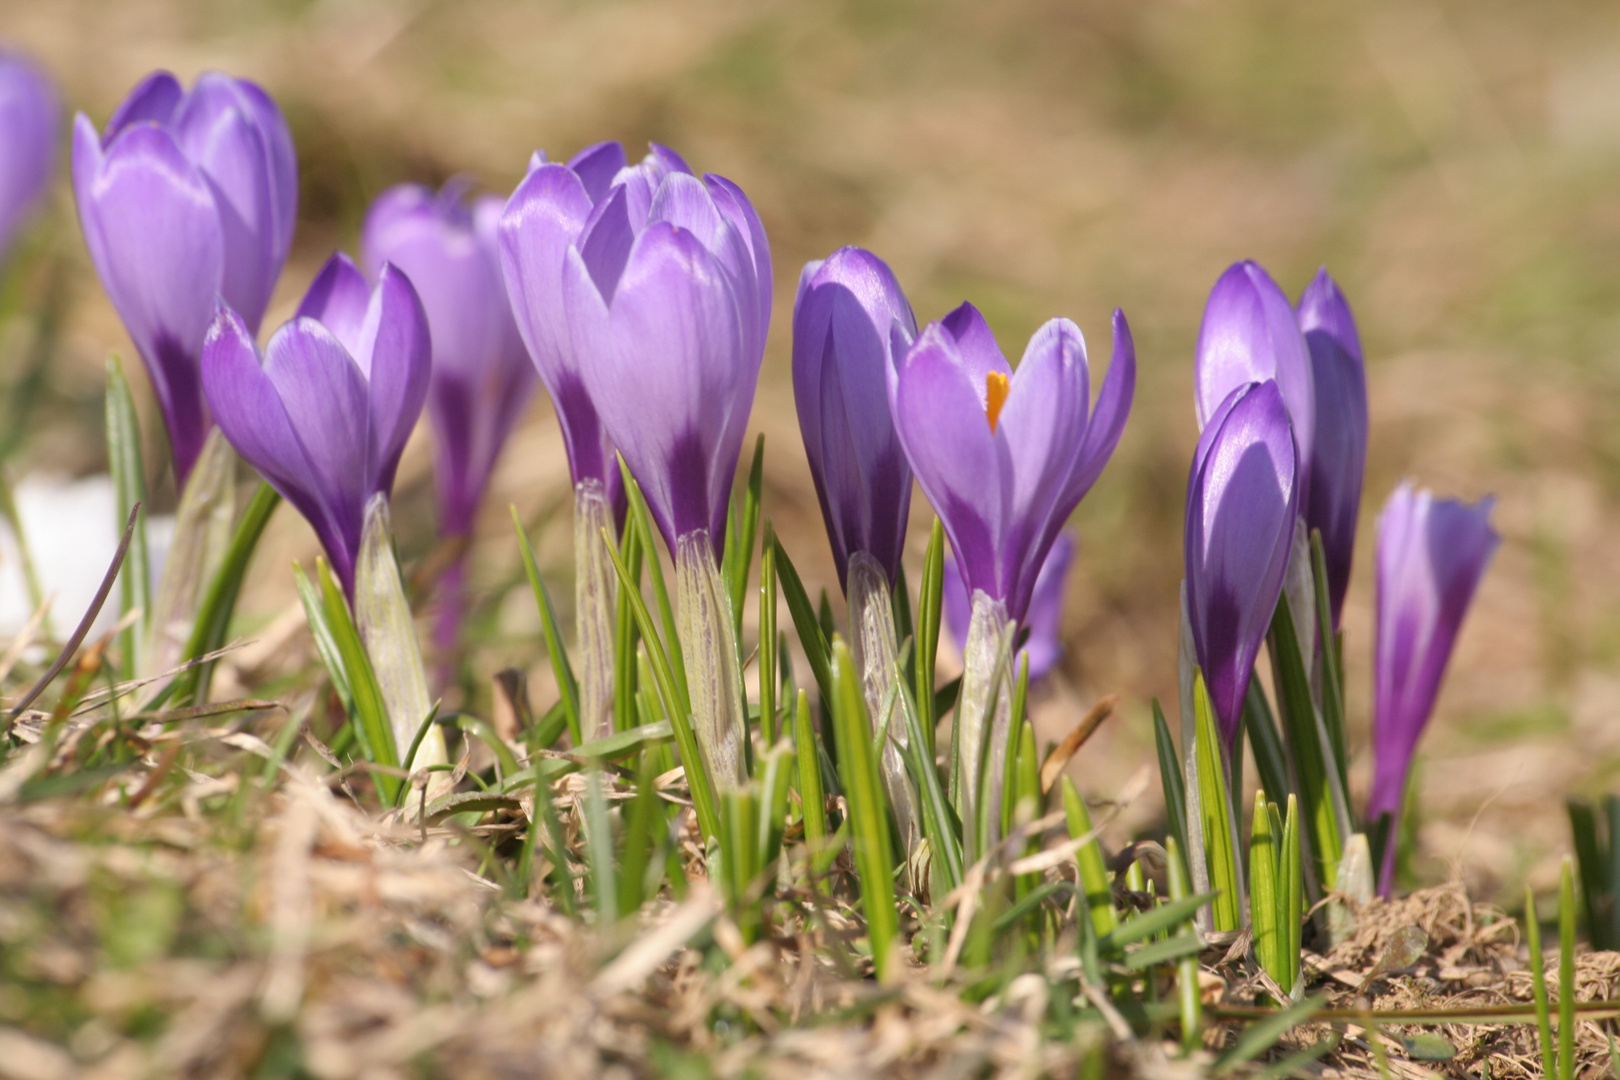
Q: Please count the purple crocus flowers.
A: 13